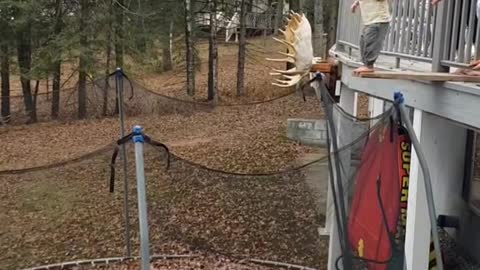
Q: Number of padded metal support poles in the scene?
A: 4